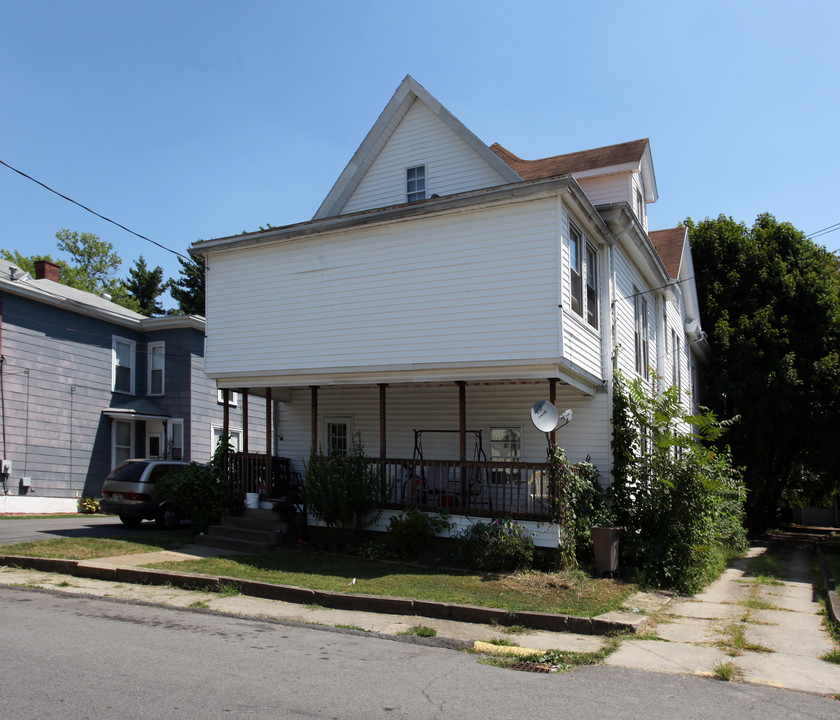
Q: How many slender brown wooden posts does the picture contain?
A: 7